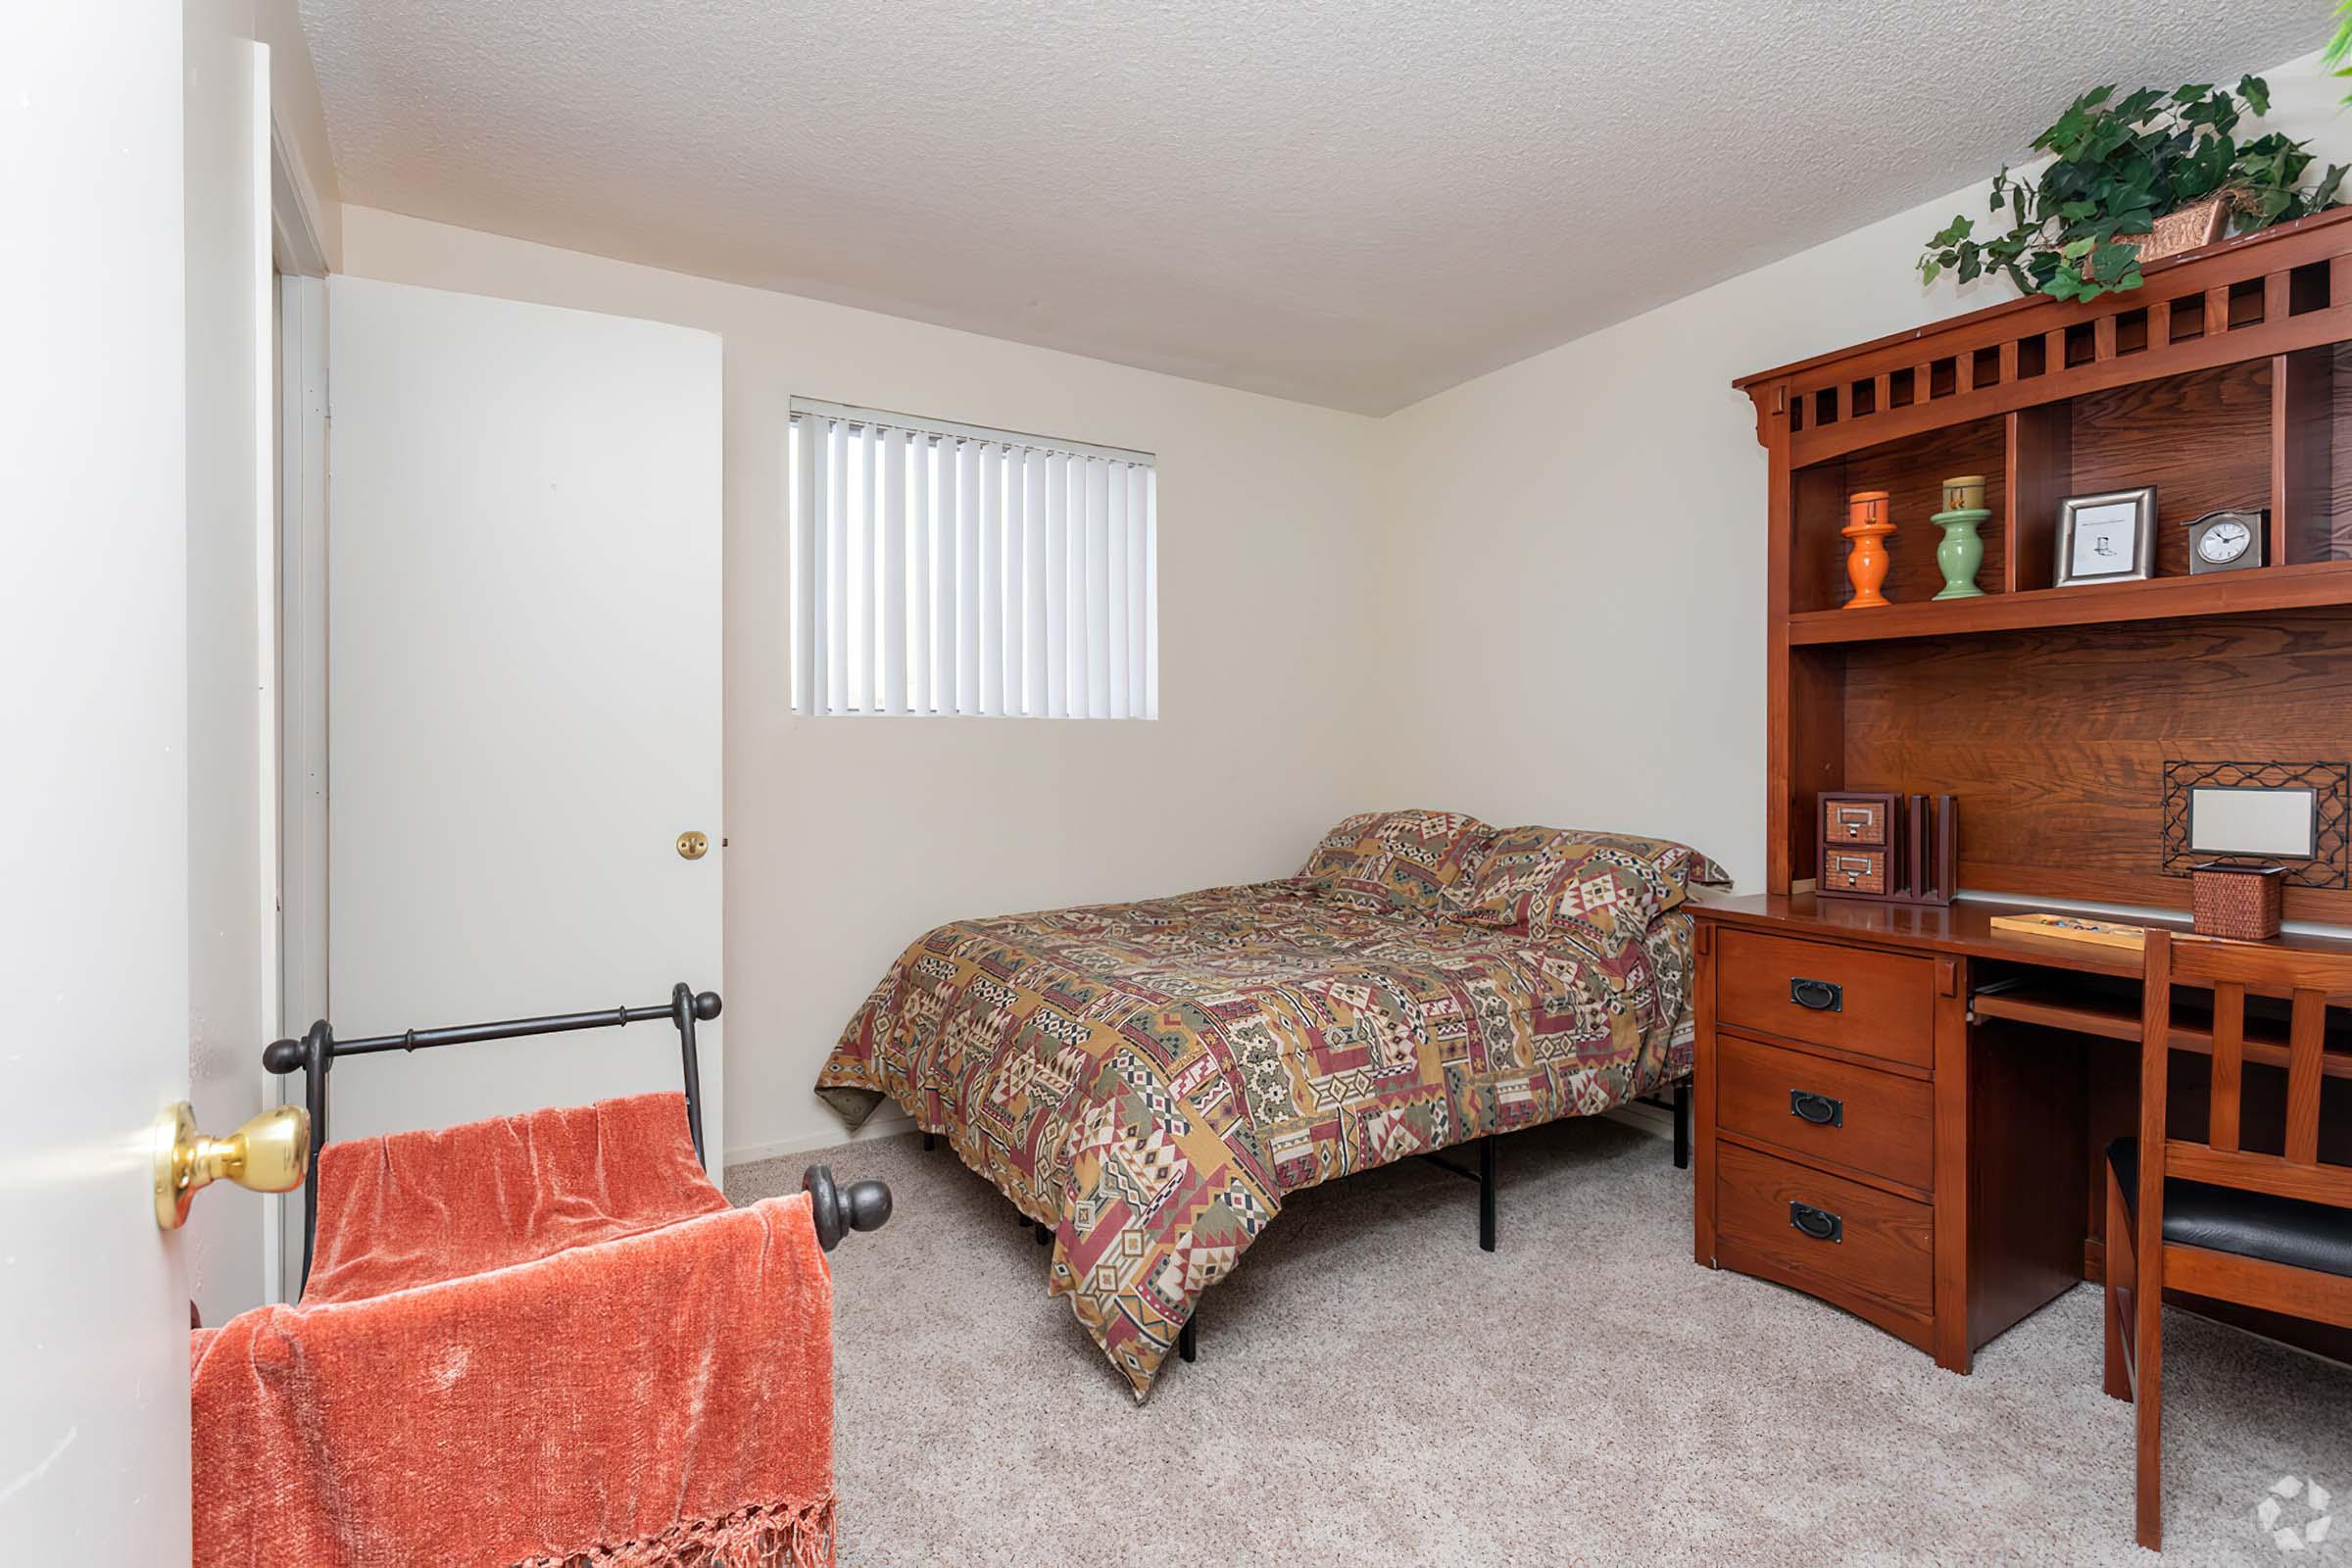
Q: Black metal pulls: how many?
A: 3